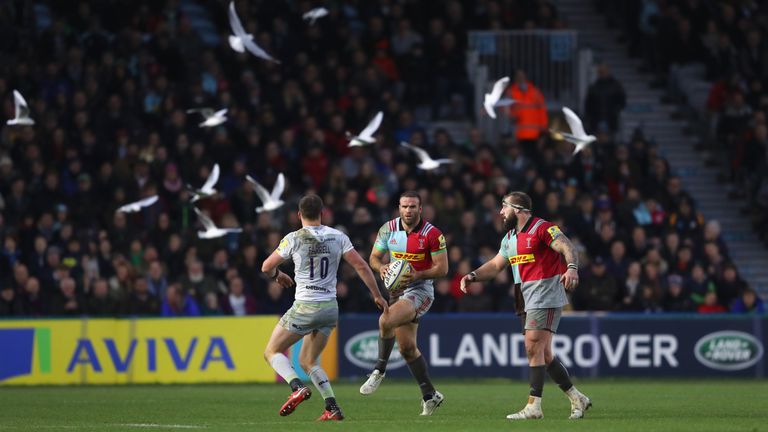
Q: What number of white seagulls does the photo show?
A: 12